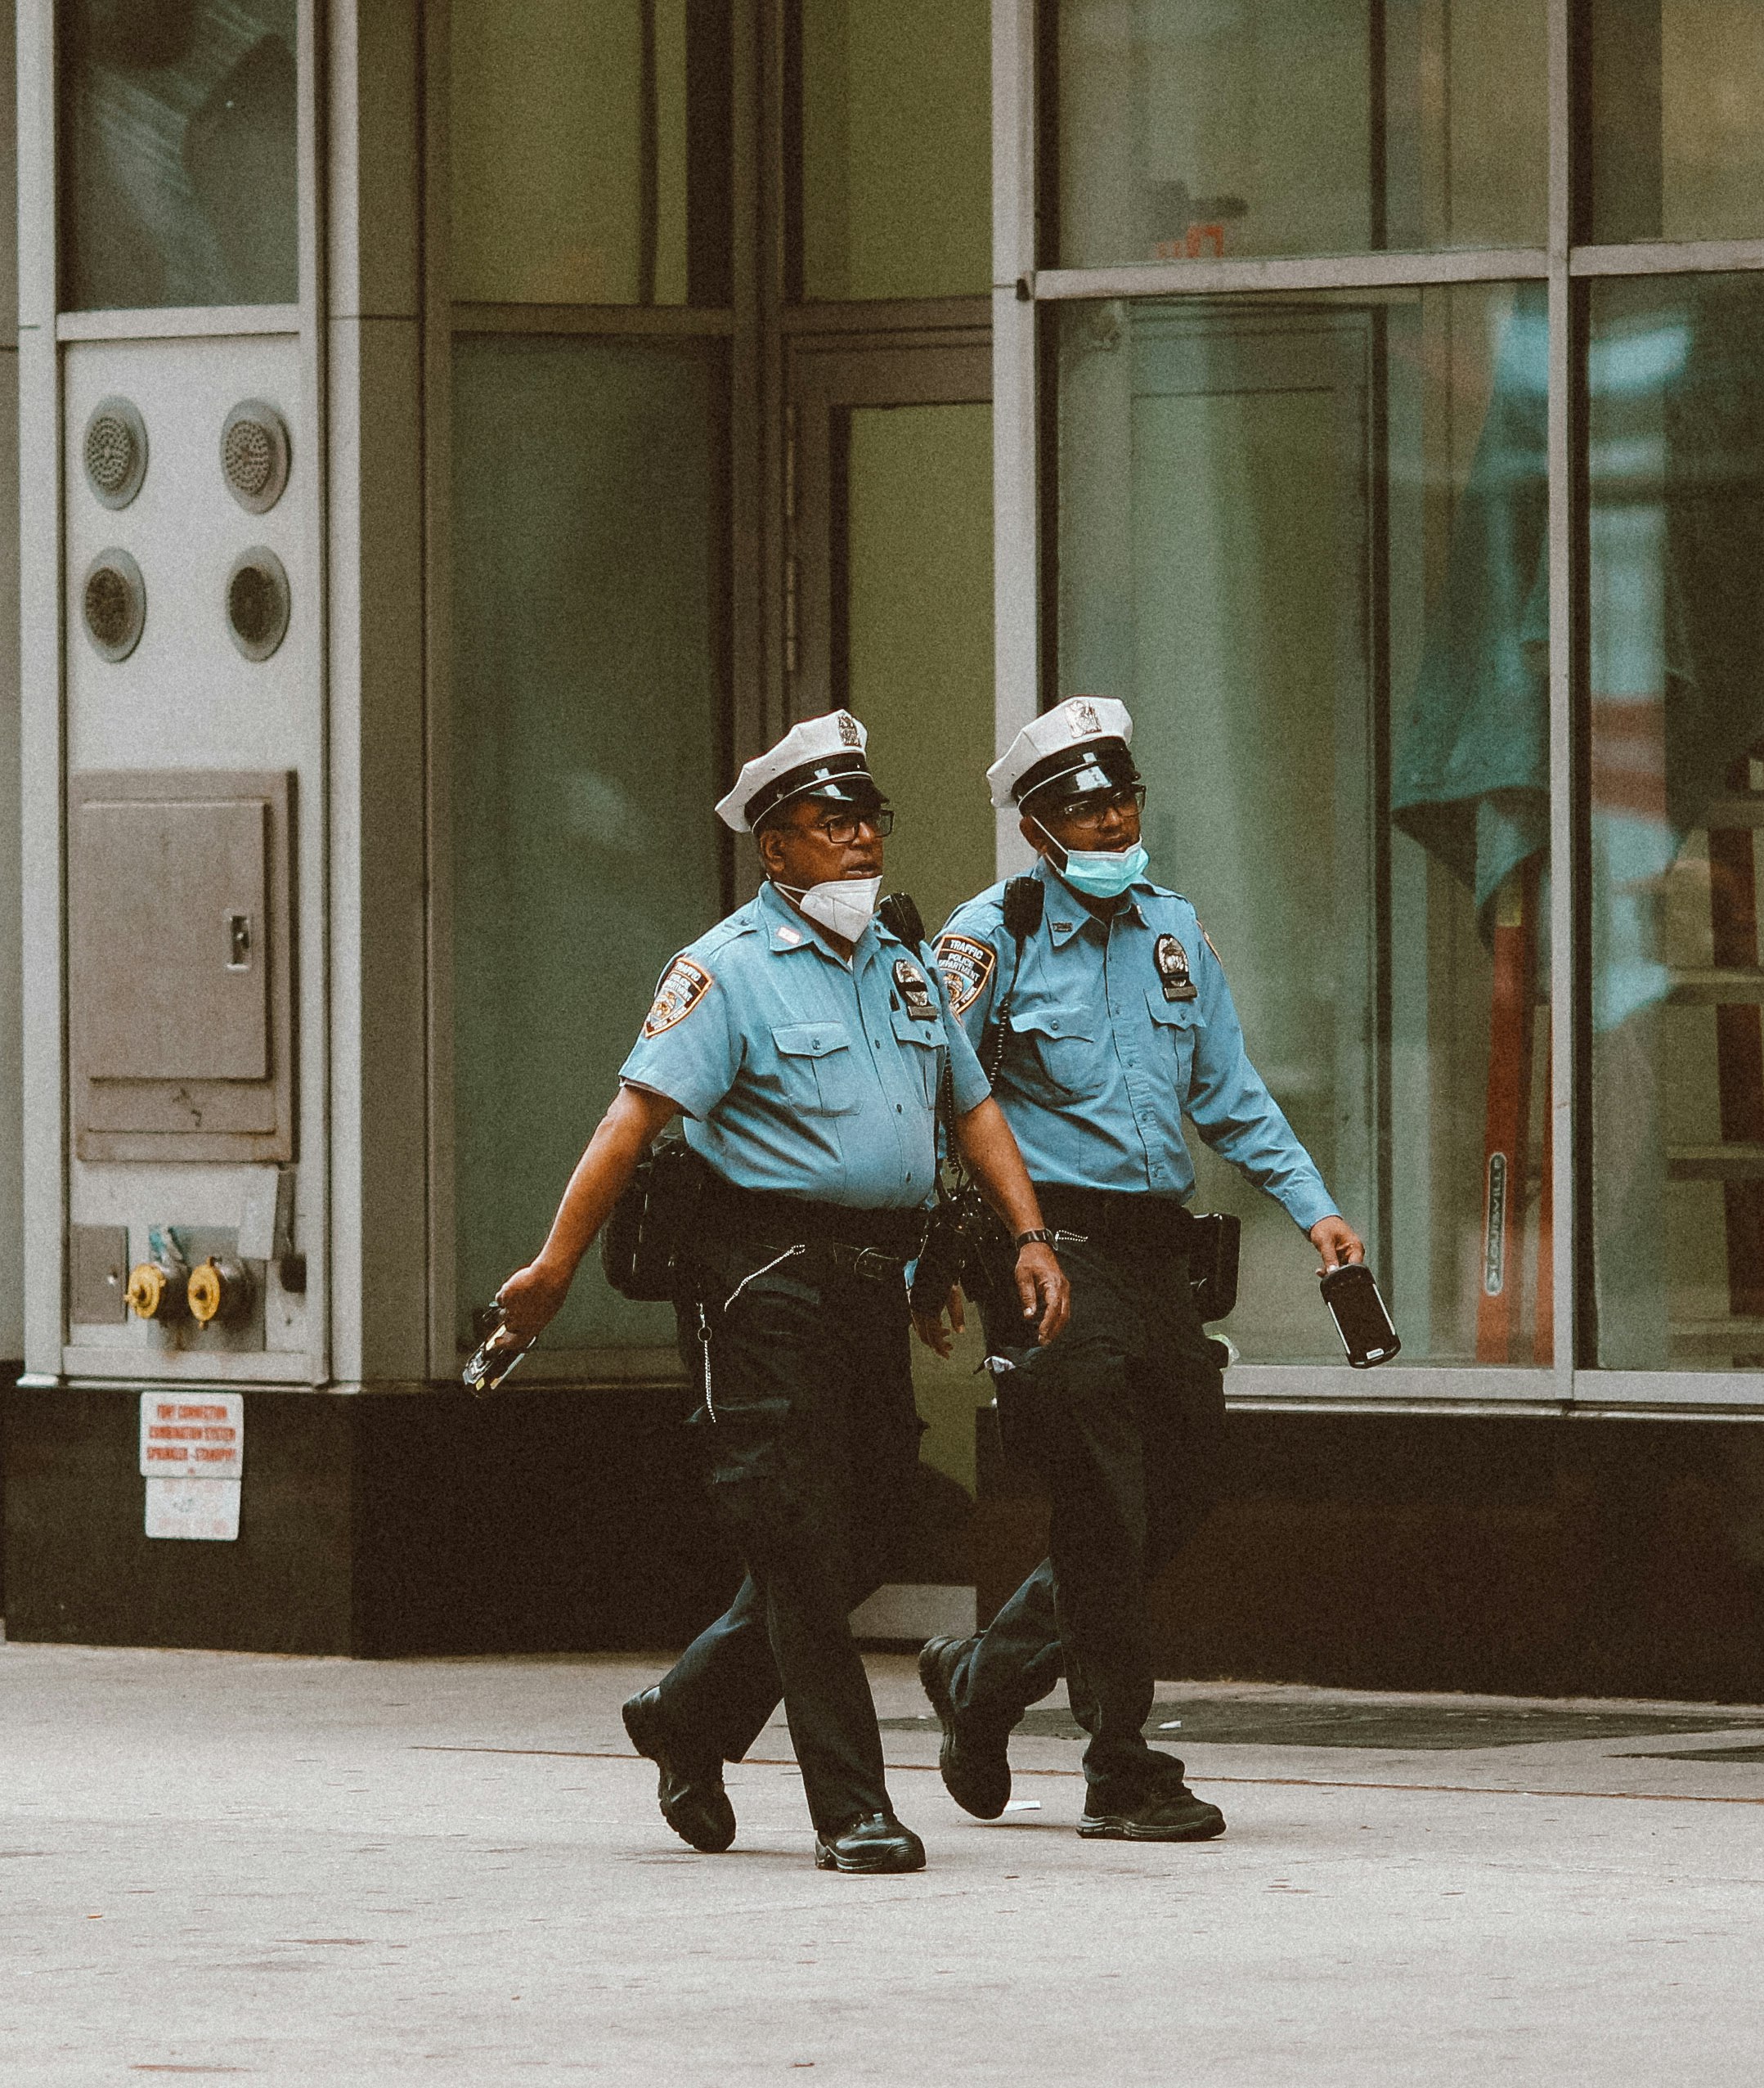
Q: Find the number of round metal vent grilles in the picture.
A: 4